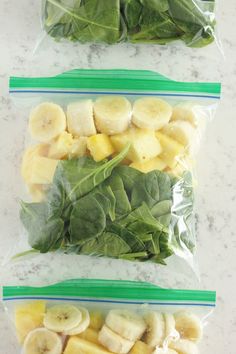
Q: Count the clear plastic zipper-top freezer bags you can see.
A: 3